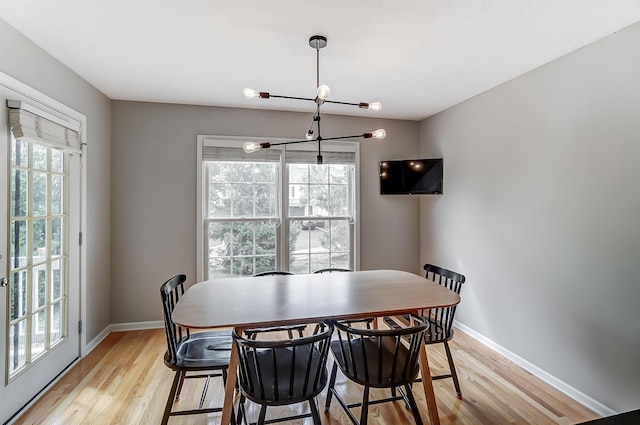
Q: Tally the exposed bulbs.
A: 6